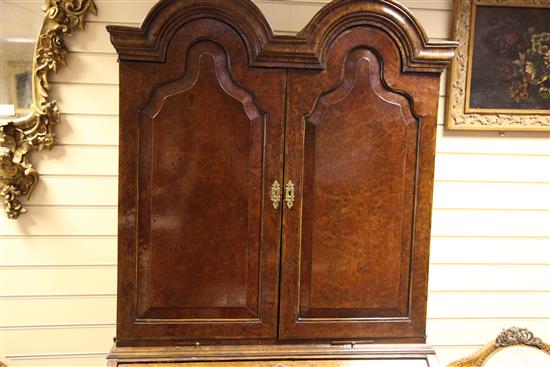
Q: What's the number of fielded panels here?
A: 2